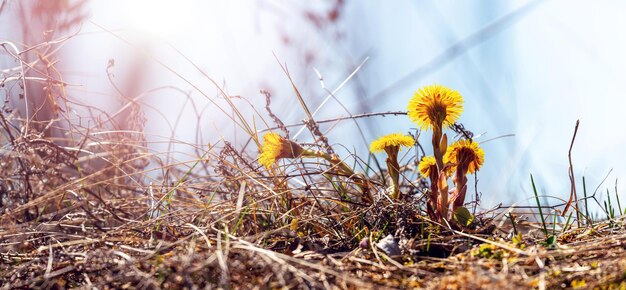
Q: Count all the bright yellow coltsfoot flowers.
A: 5